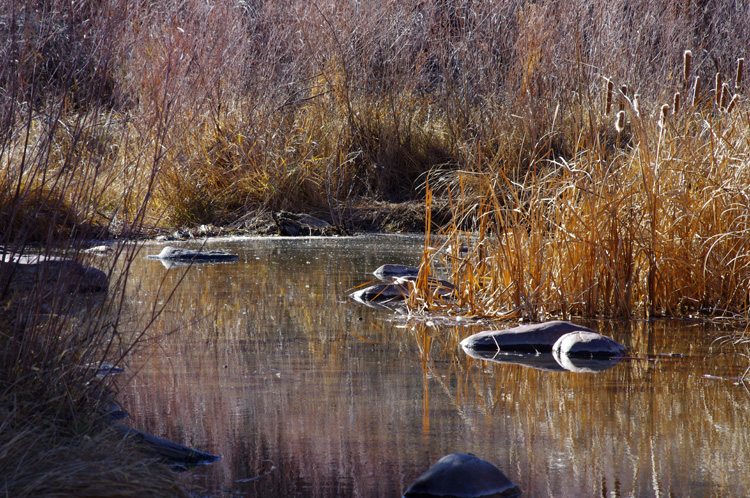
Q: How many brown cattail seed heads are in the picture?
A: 12